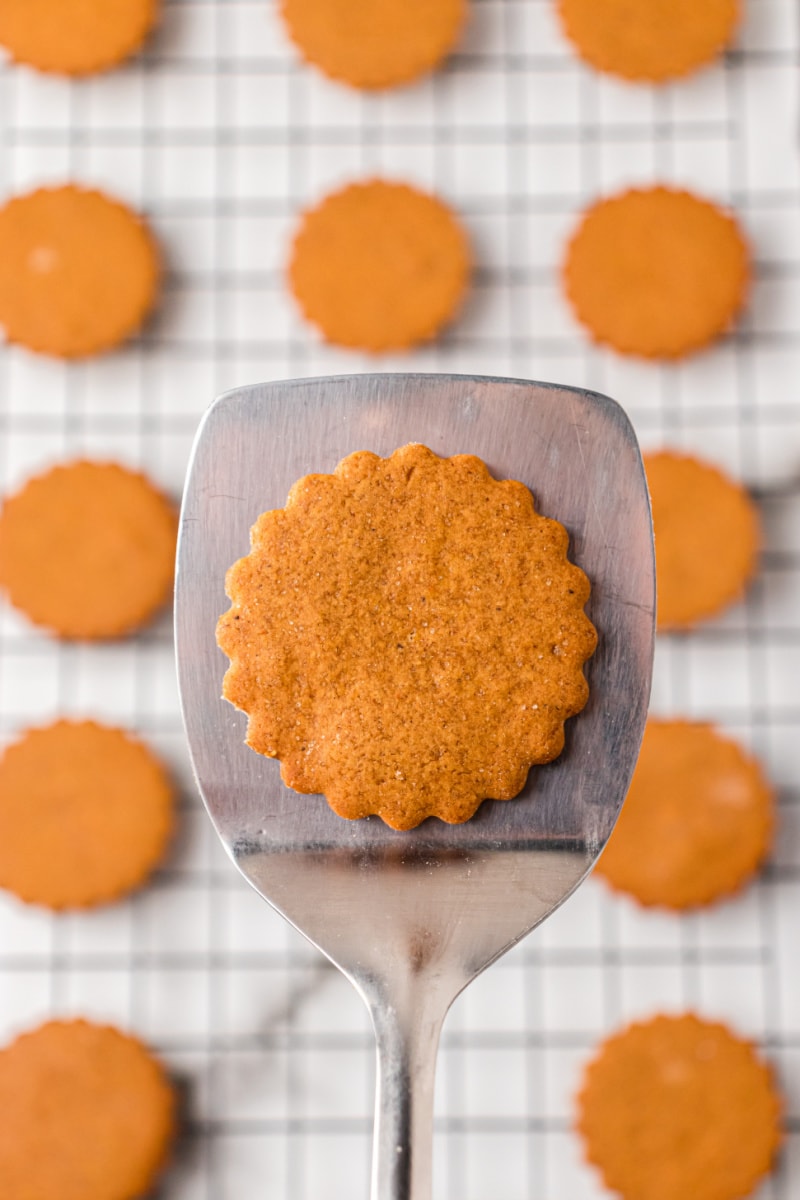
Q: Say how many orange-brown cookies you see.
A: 13